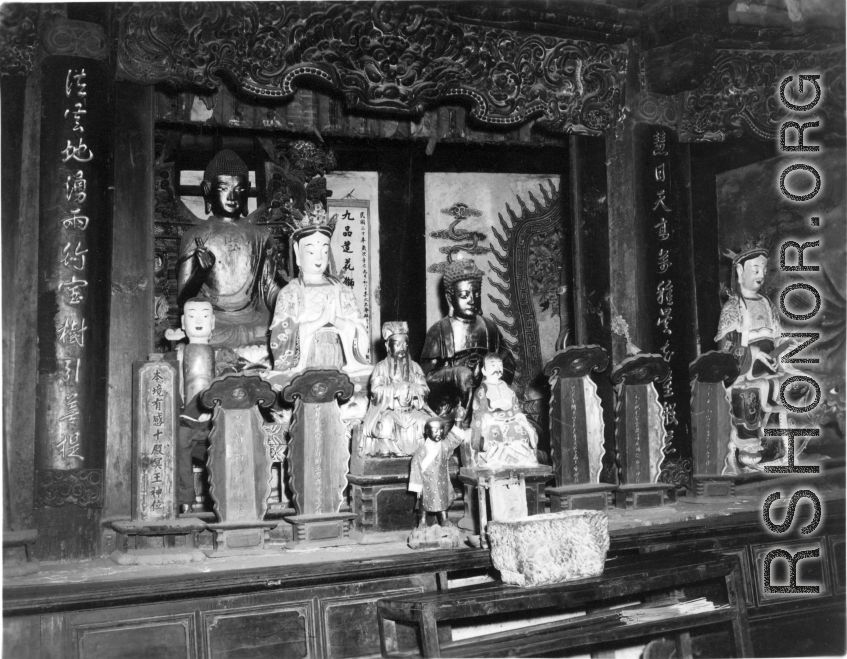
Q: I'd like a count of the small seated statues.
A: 2